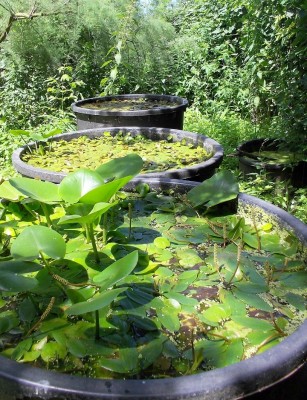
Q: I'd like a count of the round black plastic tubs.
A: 4